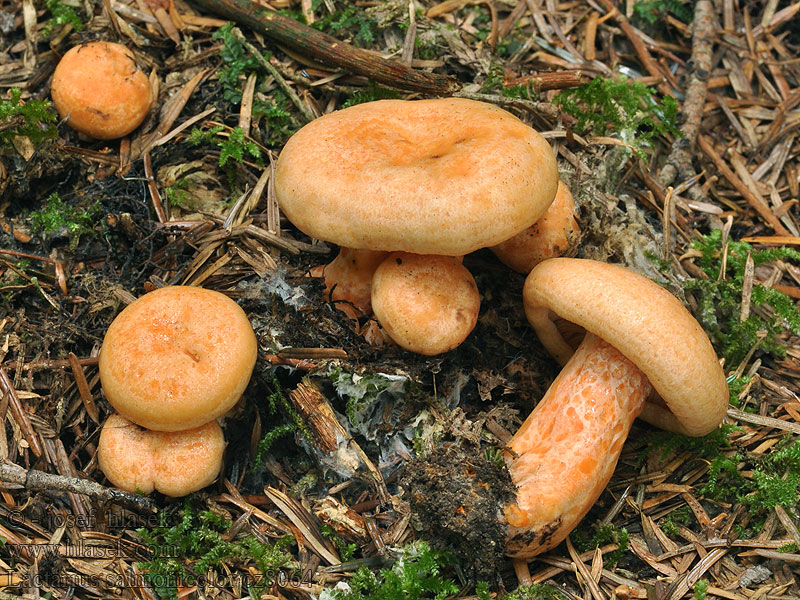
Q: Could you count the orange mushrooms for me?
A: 7